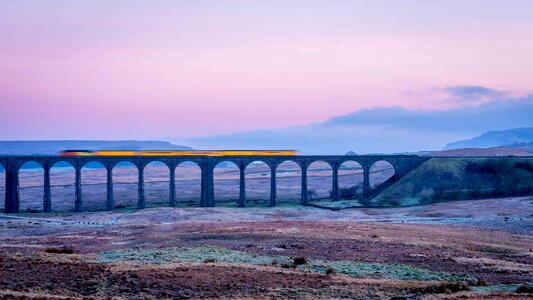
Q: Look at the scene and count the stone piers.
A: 12